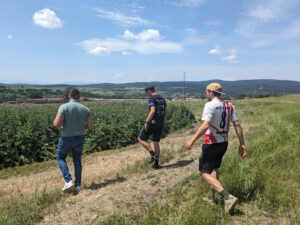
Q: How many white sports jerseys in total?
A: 1